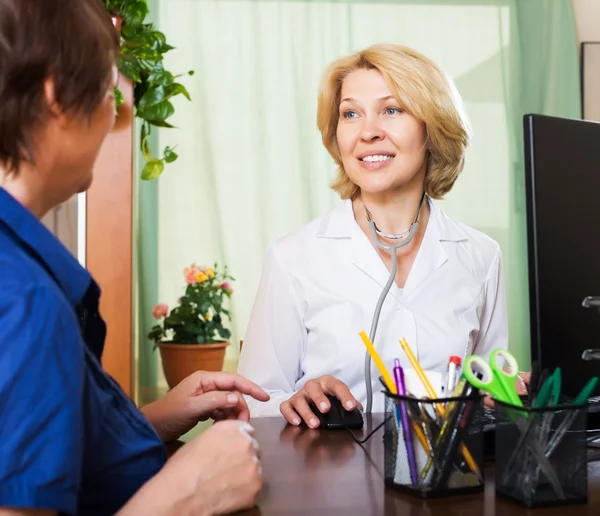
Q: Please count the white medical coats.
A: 1